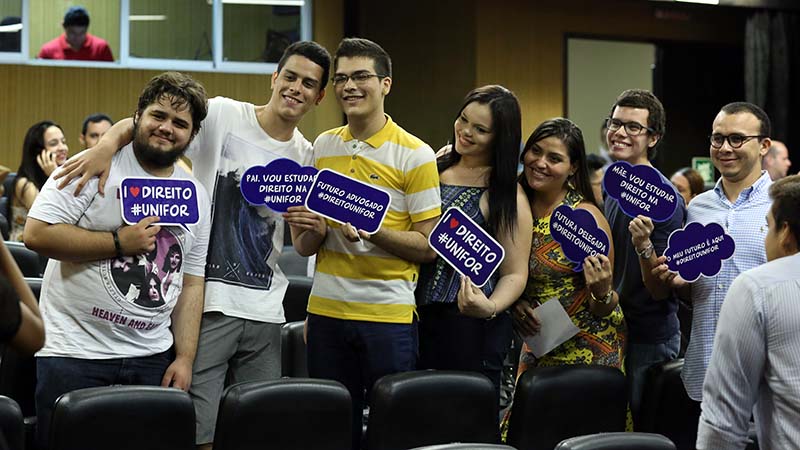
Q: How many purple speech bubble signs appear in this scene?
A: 7